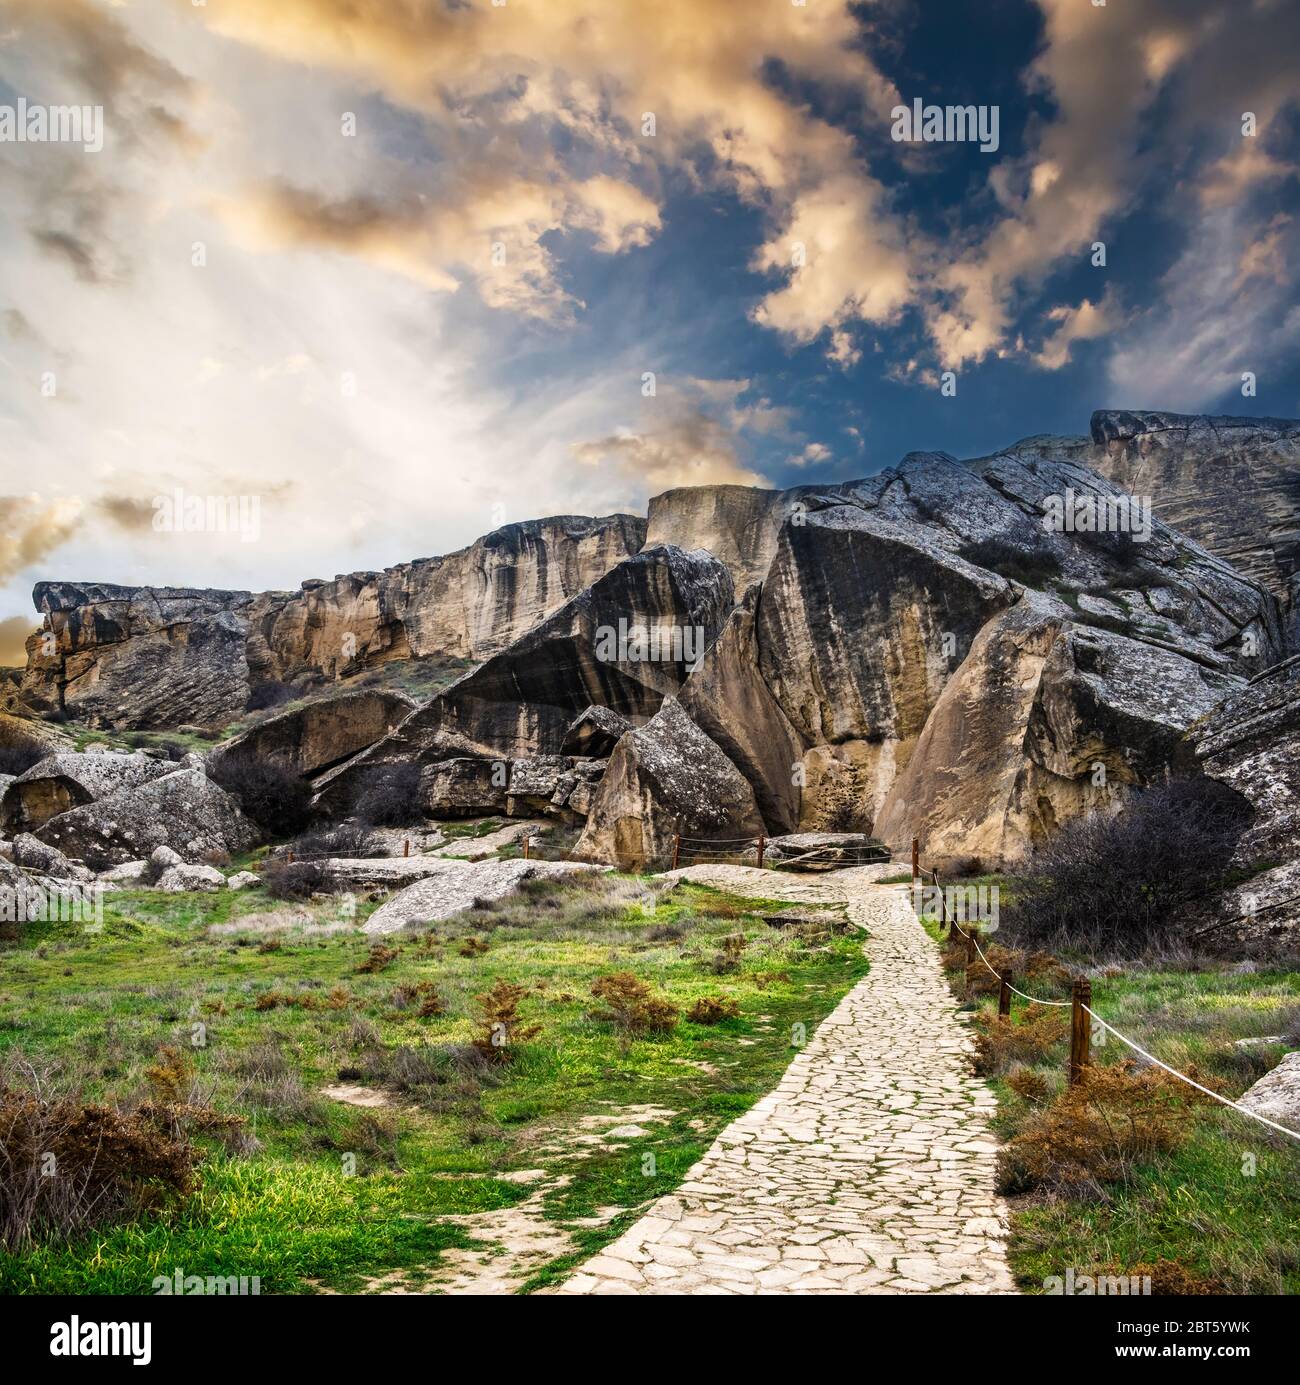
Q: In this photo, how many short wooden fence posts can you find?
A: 12